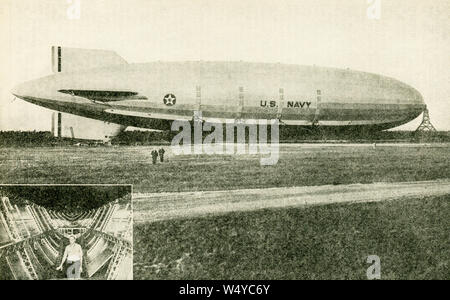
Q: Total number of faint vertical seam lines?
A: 4